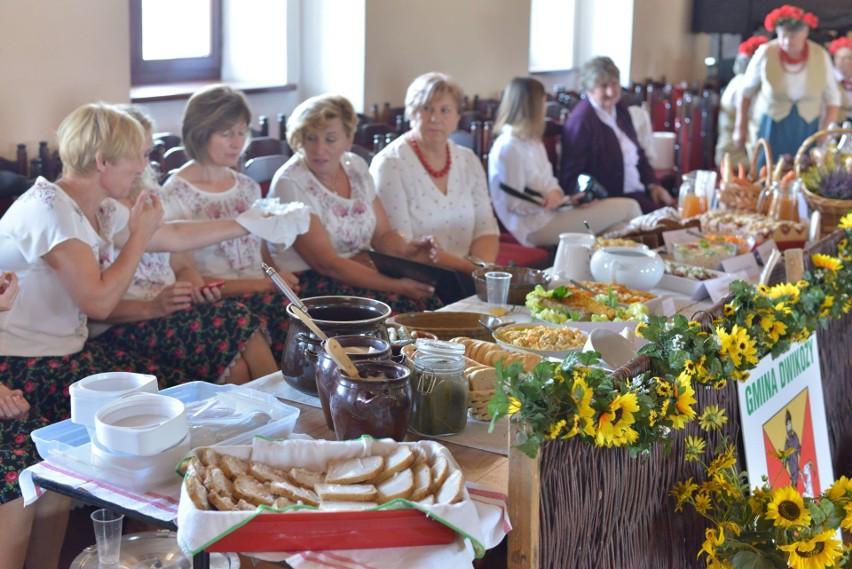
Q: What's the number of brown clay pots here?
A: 3